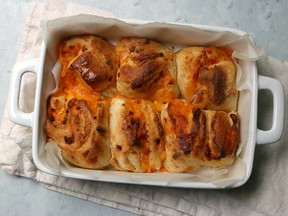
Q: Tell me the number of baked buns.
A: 6